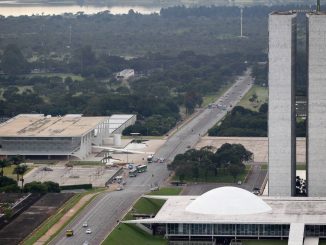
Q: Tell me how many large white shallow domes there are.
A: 1